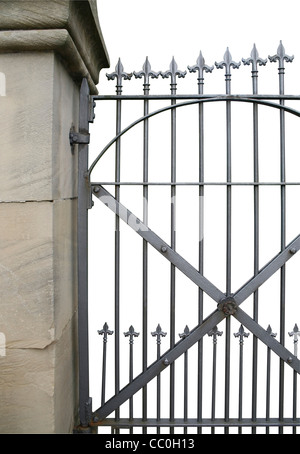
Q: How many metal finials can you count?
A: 15